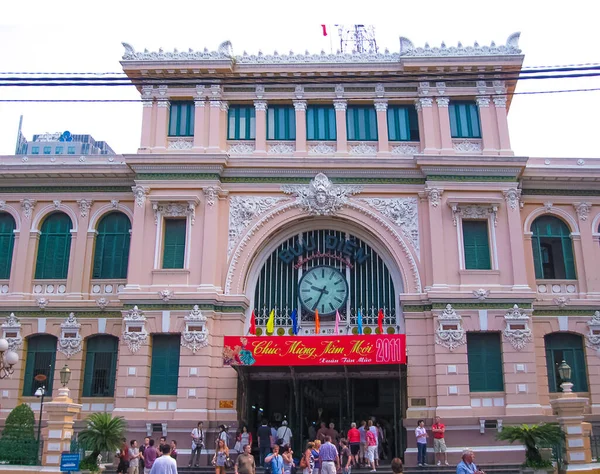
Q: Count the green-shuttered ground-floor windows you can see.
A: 5